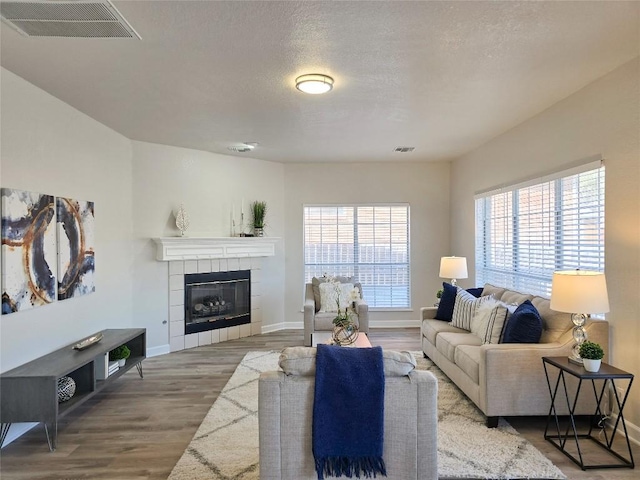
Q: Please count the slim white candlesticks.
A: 2